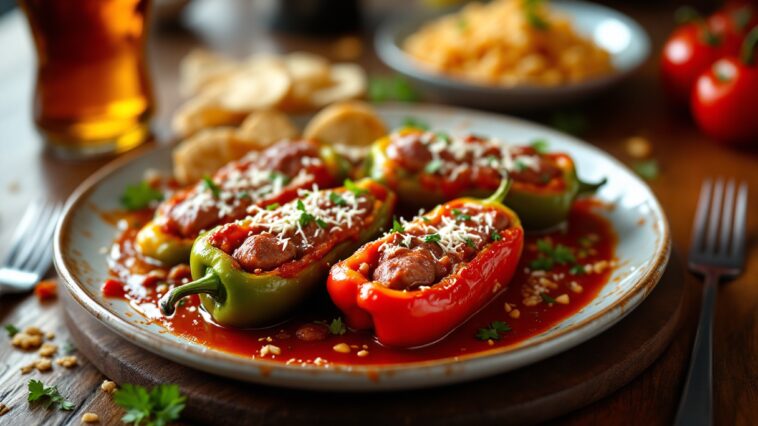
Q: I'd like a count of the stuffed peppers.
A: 4